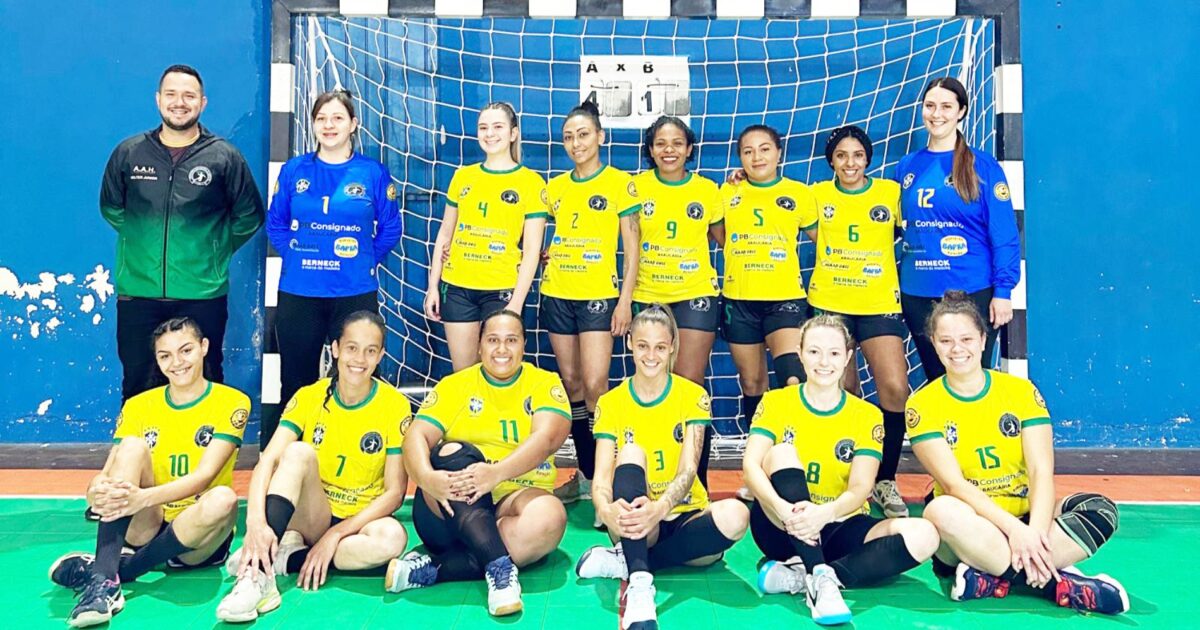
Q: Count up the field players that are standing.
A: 5